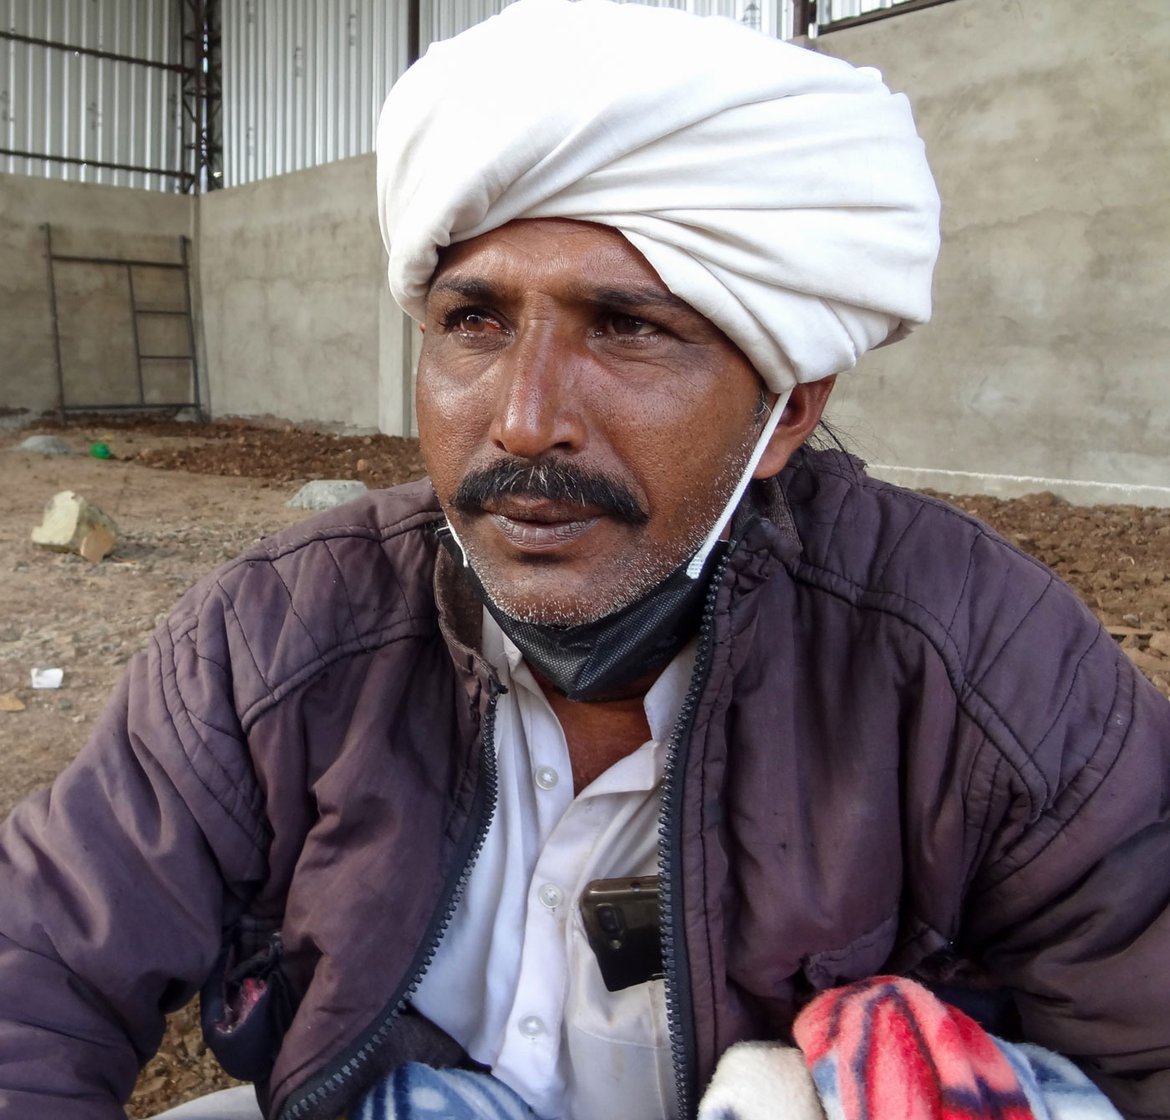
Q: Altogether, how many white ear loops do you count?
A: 2